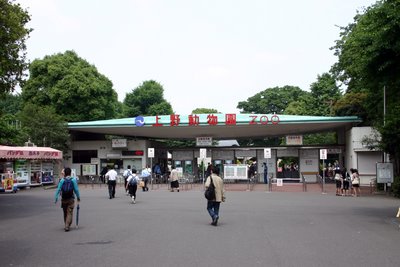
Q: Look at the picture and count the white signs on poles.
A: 4